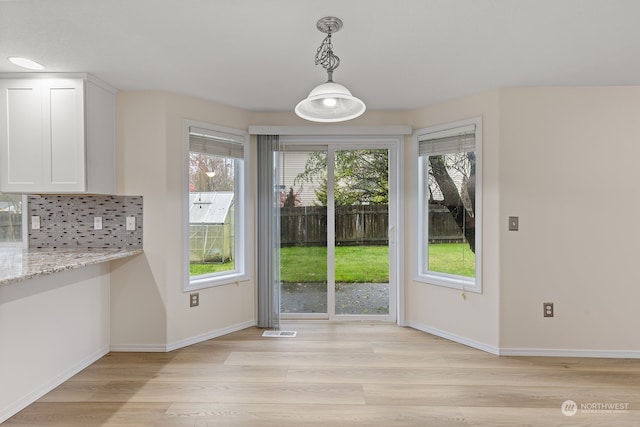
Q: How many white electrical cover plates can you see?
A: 3